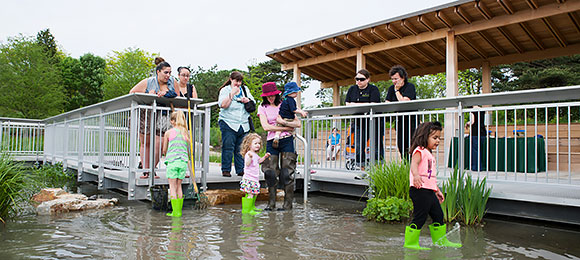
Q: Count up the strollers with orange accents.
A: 1